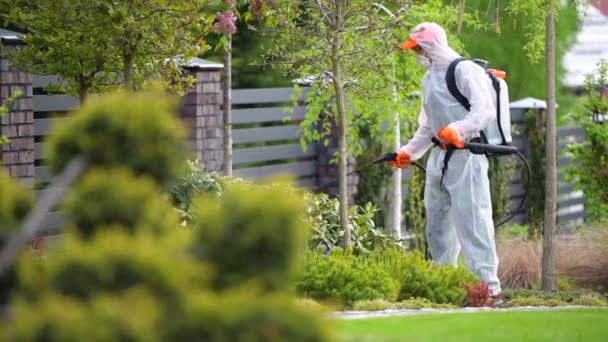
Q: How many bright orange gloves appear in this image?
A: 2